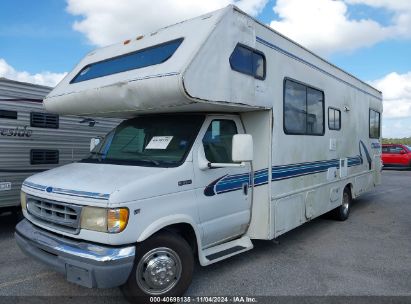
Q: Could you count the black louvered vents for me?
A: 2